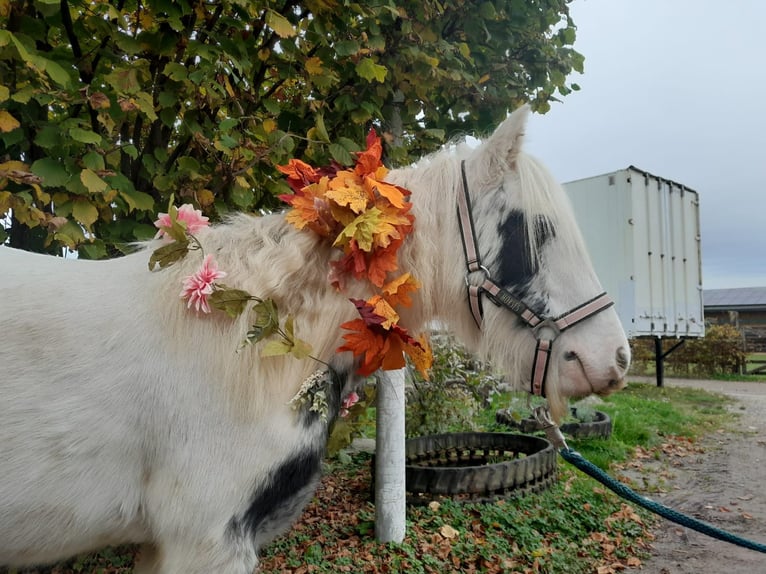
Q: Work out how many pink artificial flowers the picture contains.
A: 3